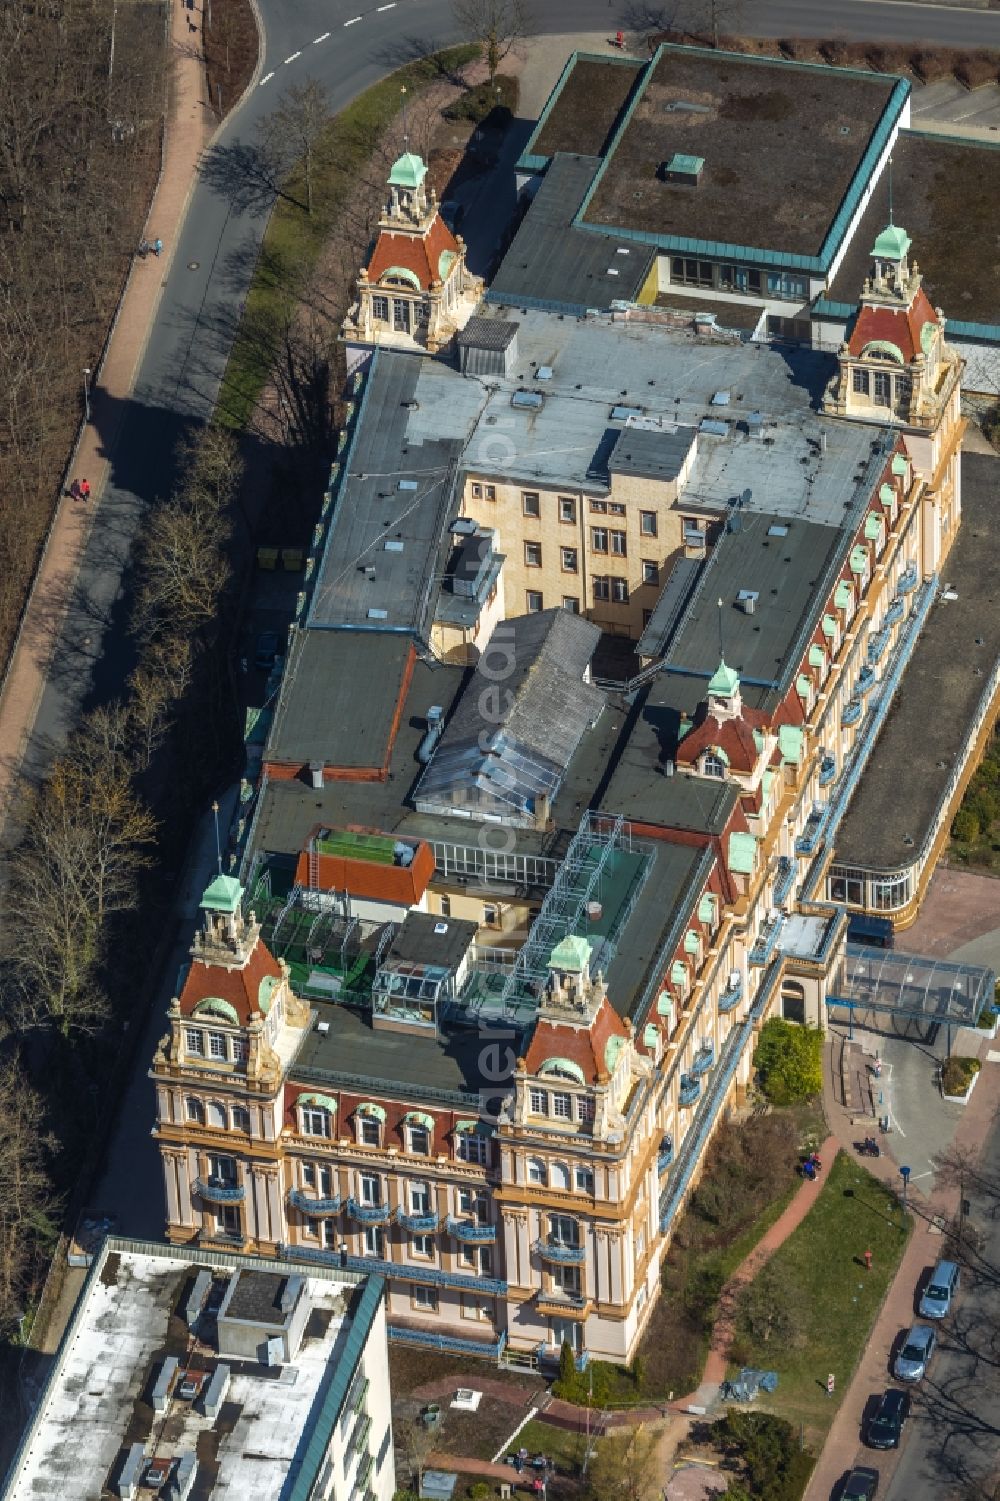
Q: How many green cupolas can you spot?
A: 5